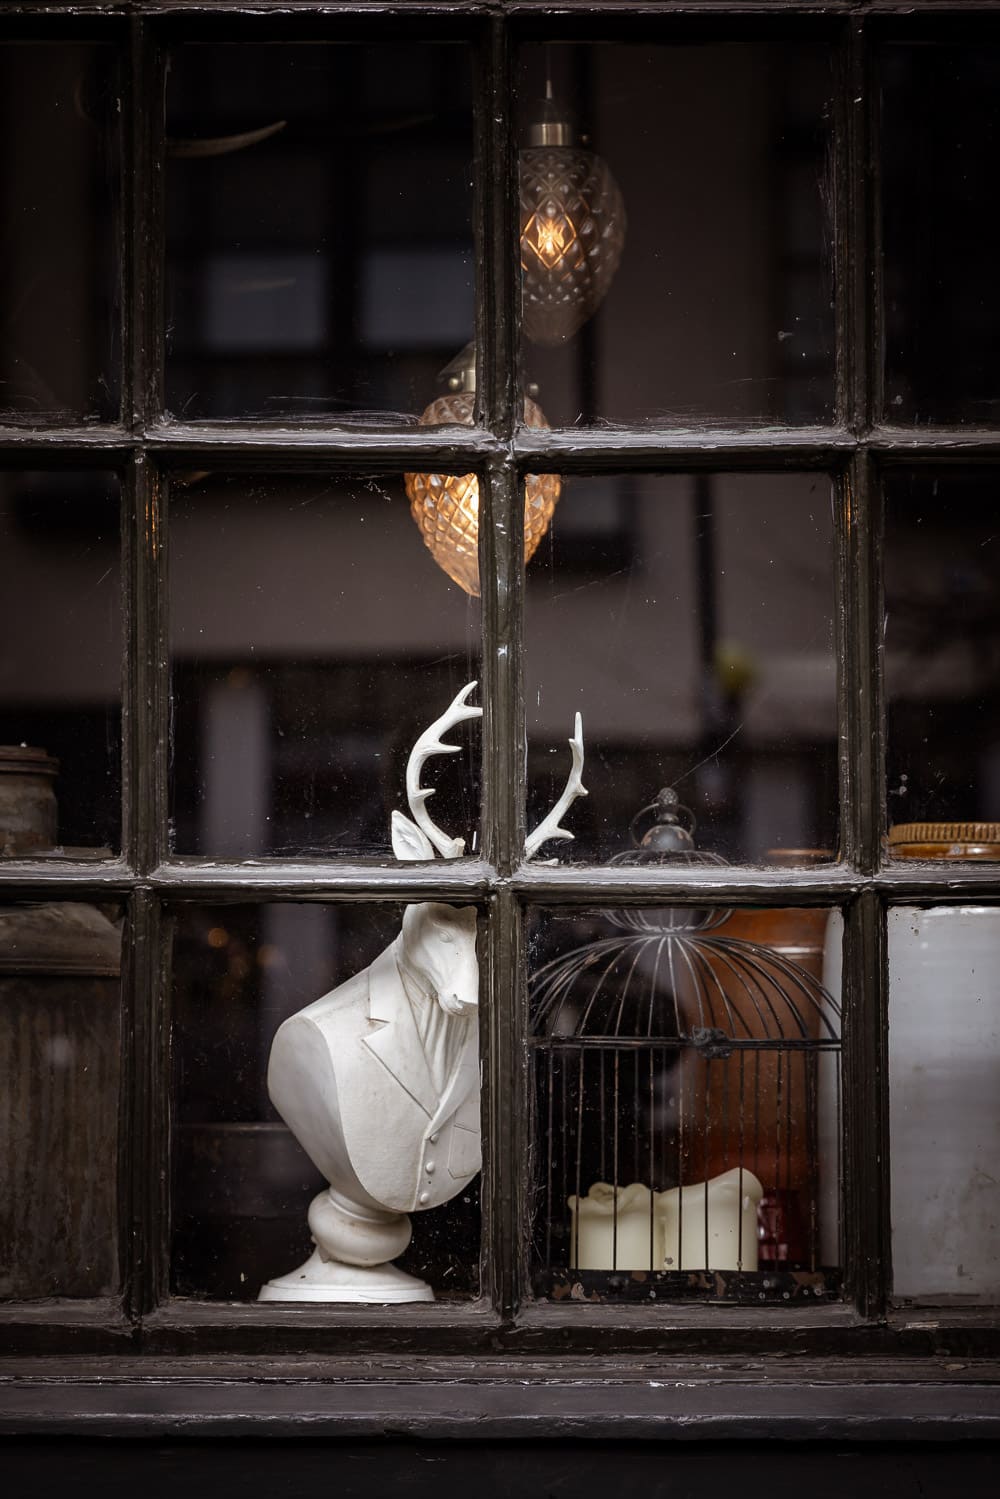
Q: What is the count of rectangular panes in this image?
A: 12